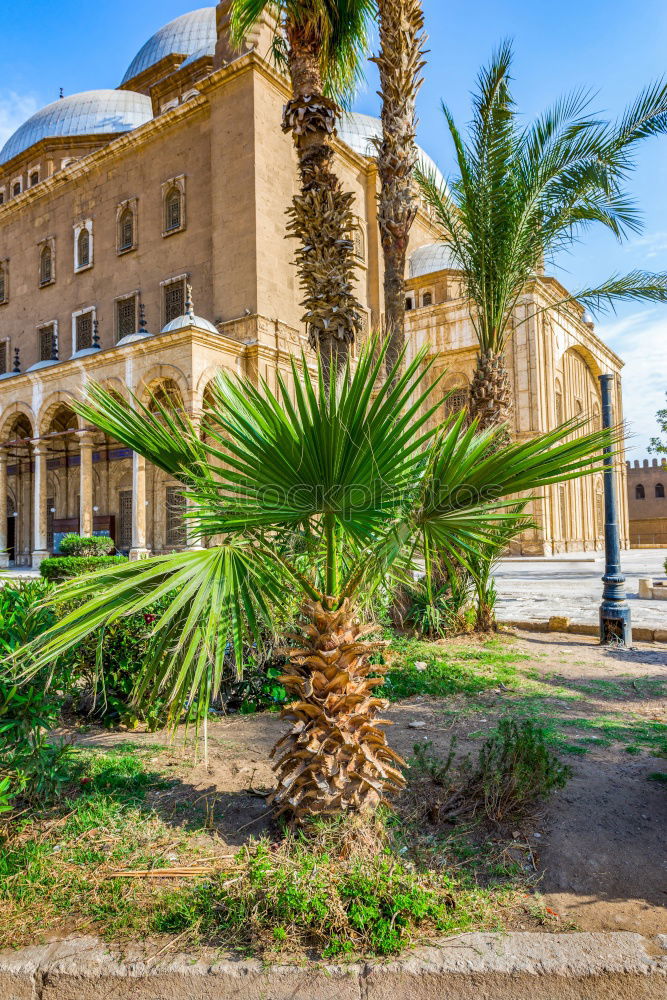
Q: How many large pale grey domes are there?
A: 4